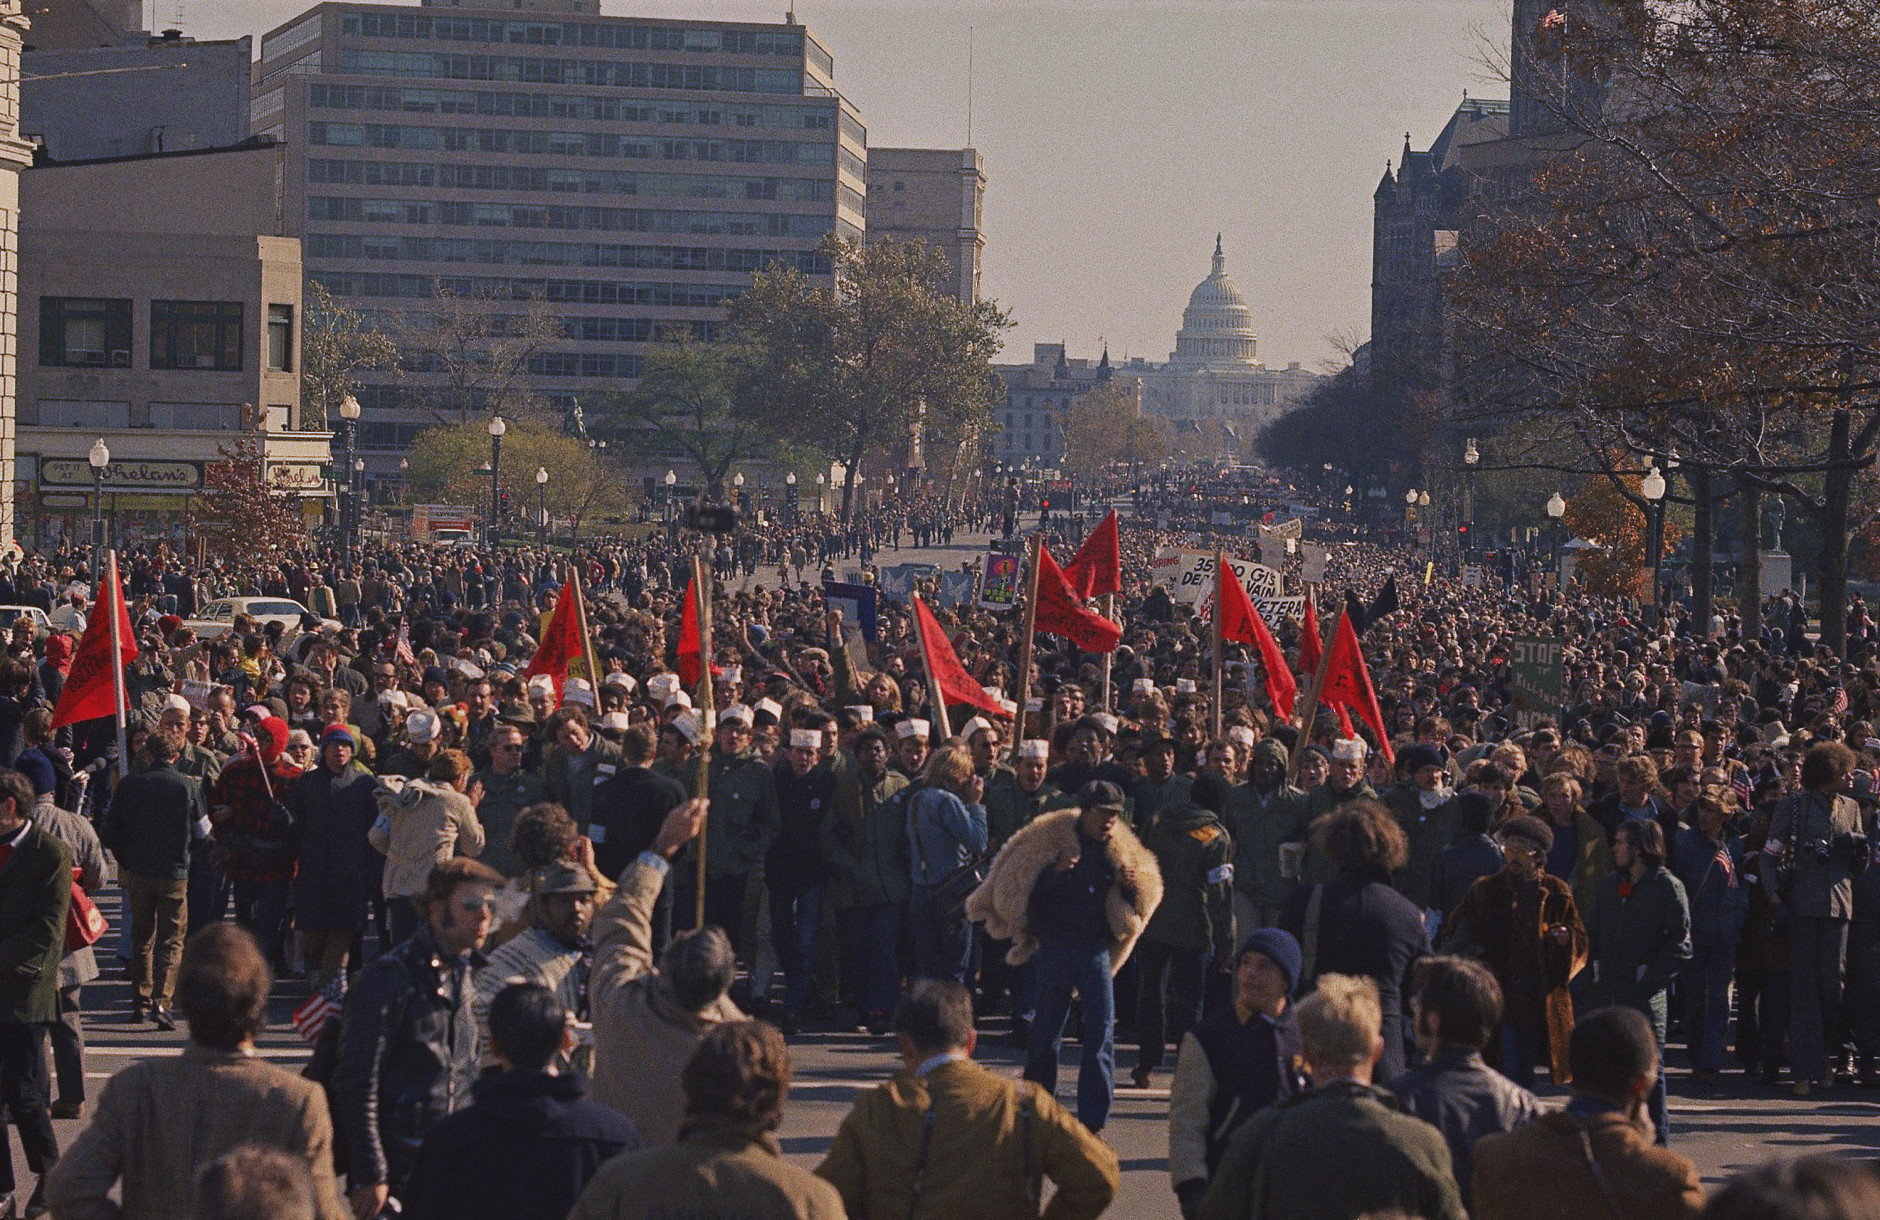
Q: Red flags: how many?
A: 9